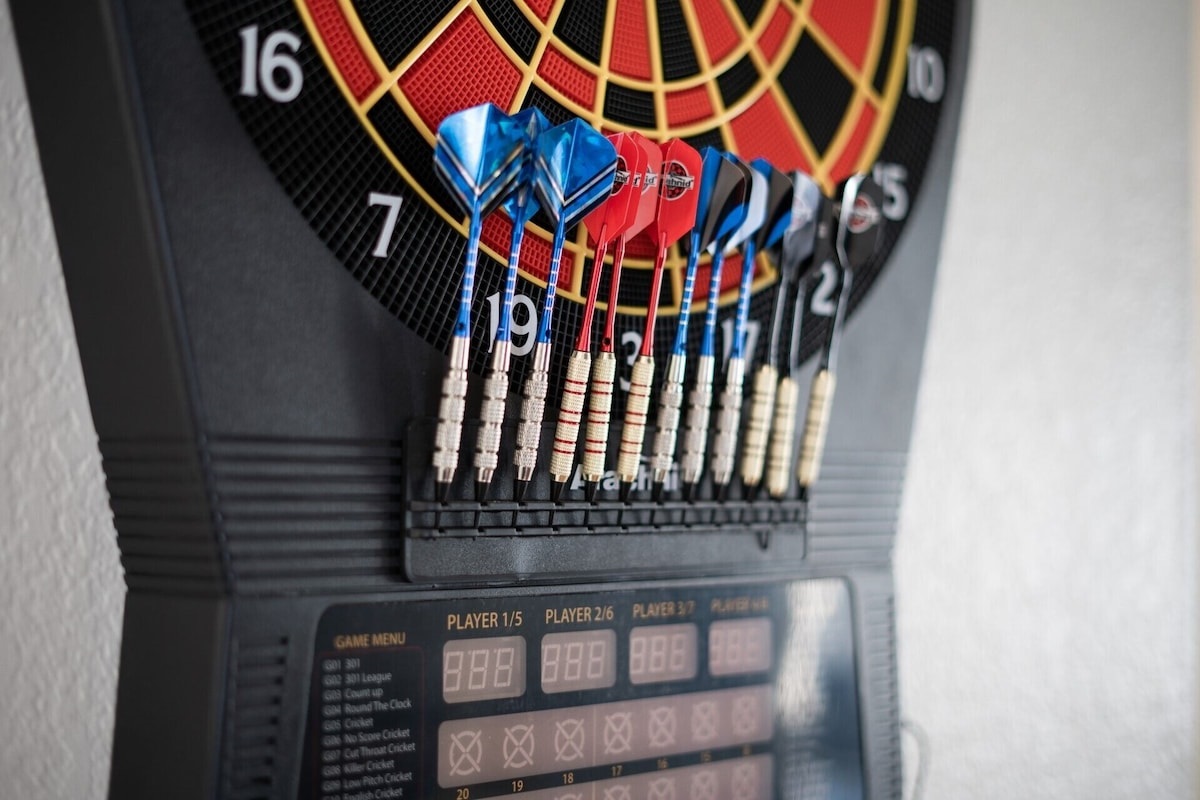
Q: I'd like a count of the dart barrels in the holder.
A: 12